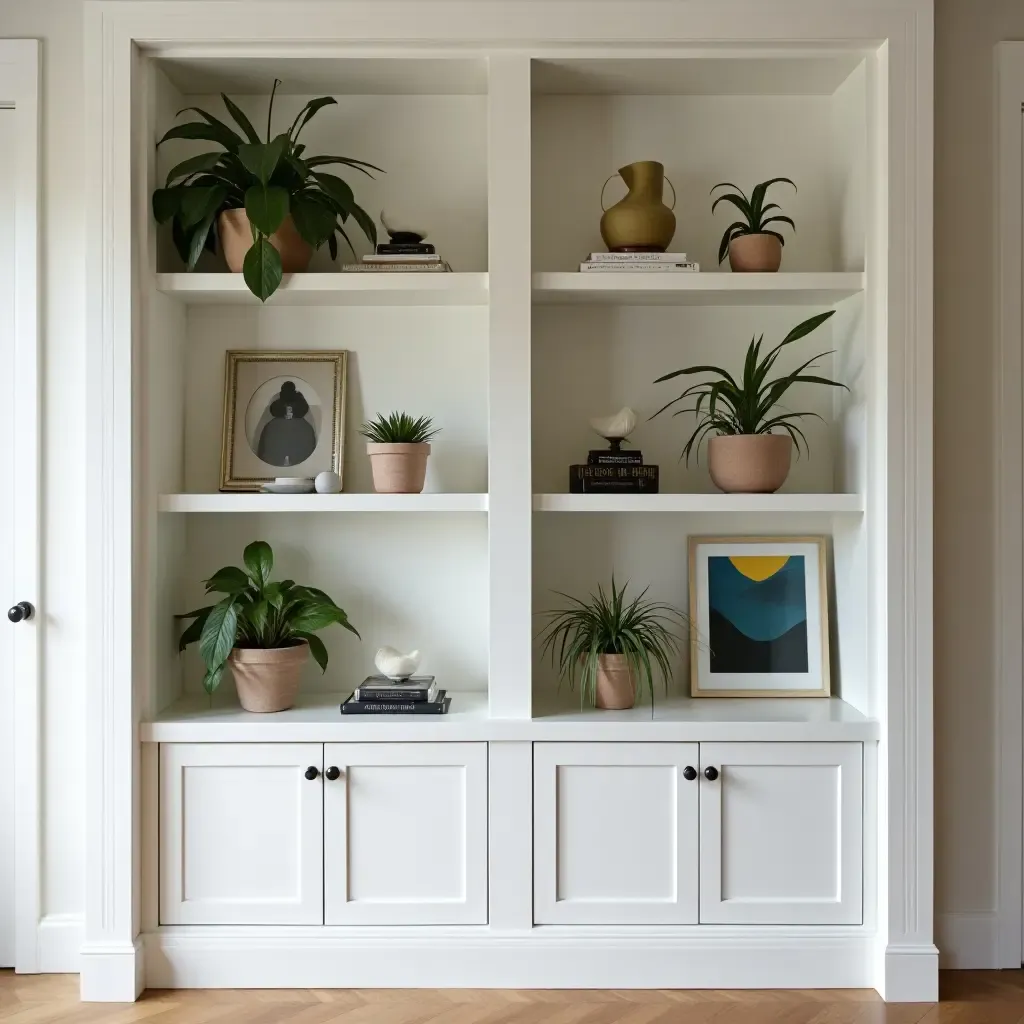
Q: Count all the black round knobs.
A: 5